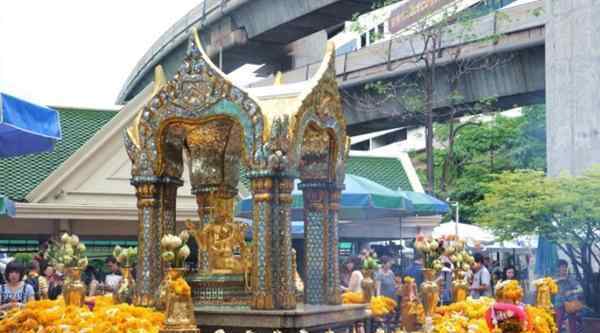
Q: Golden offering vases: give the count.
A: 6